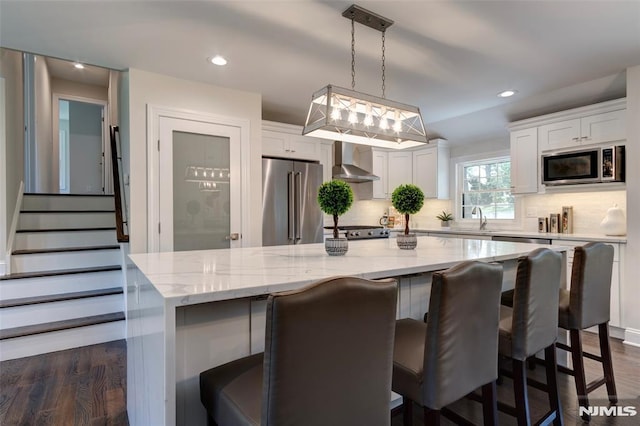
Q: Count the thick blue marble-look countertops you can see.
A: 0